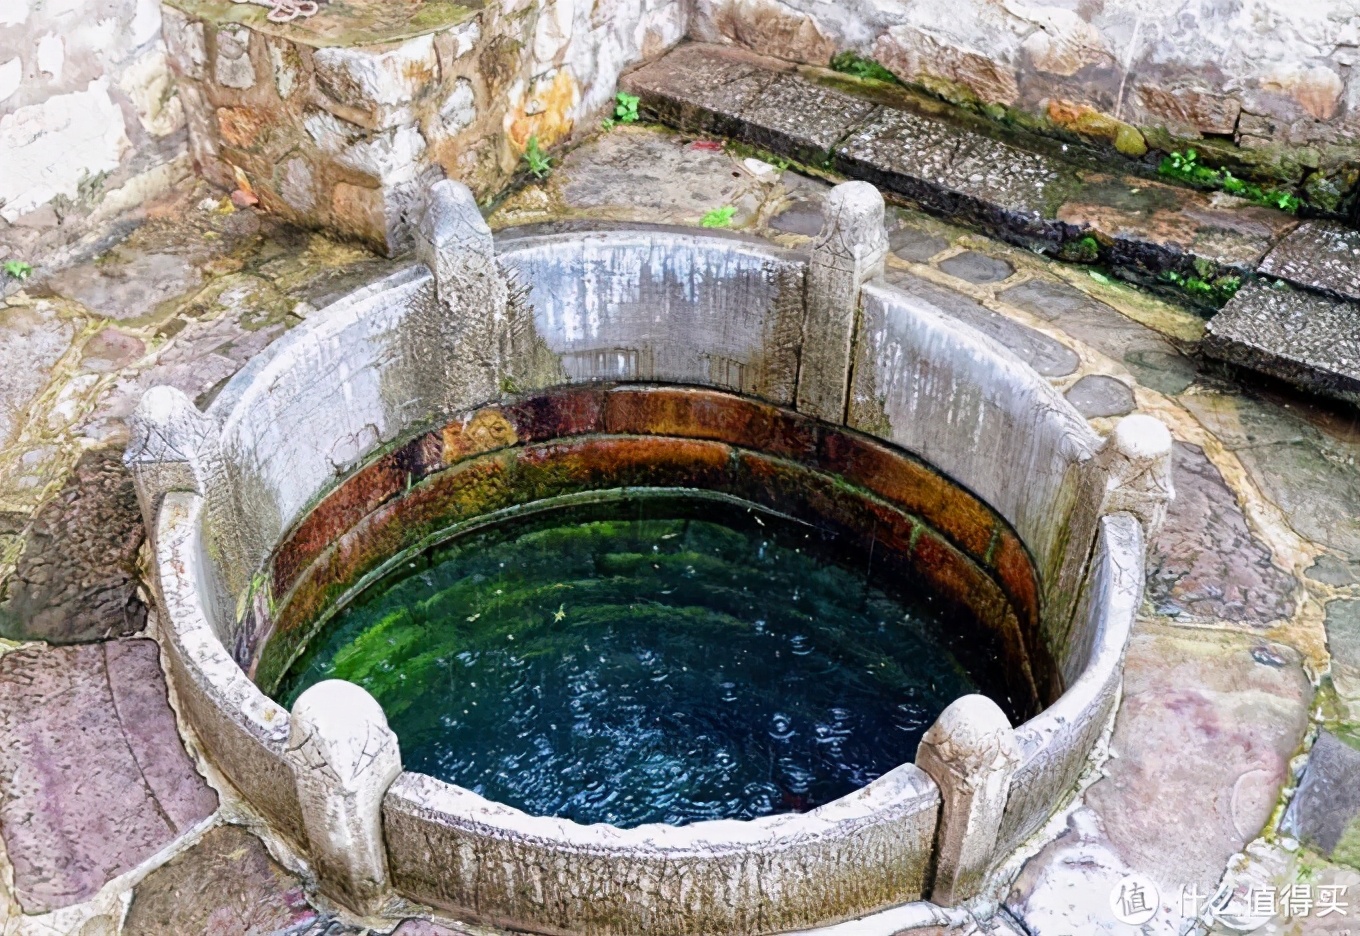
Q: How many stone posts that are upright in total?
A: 6